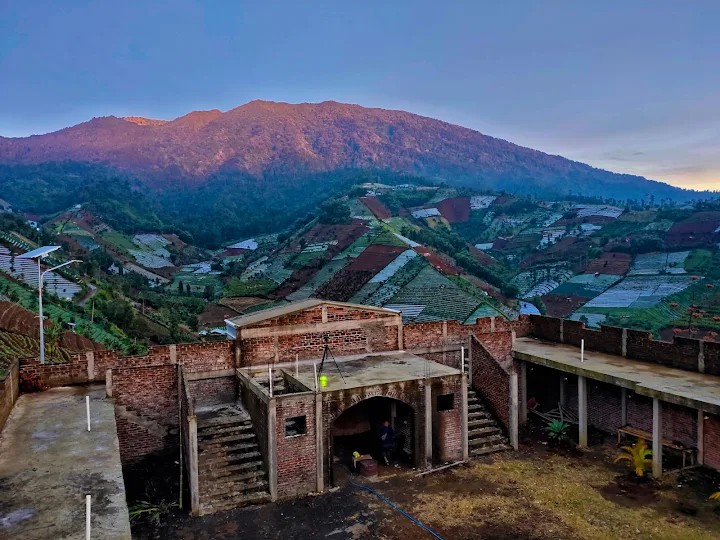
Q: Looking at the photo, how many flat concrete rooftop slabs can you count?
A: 3